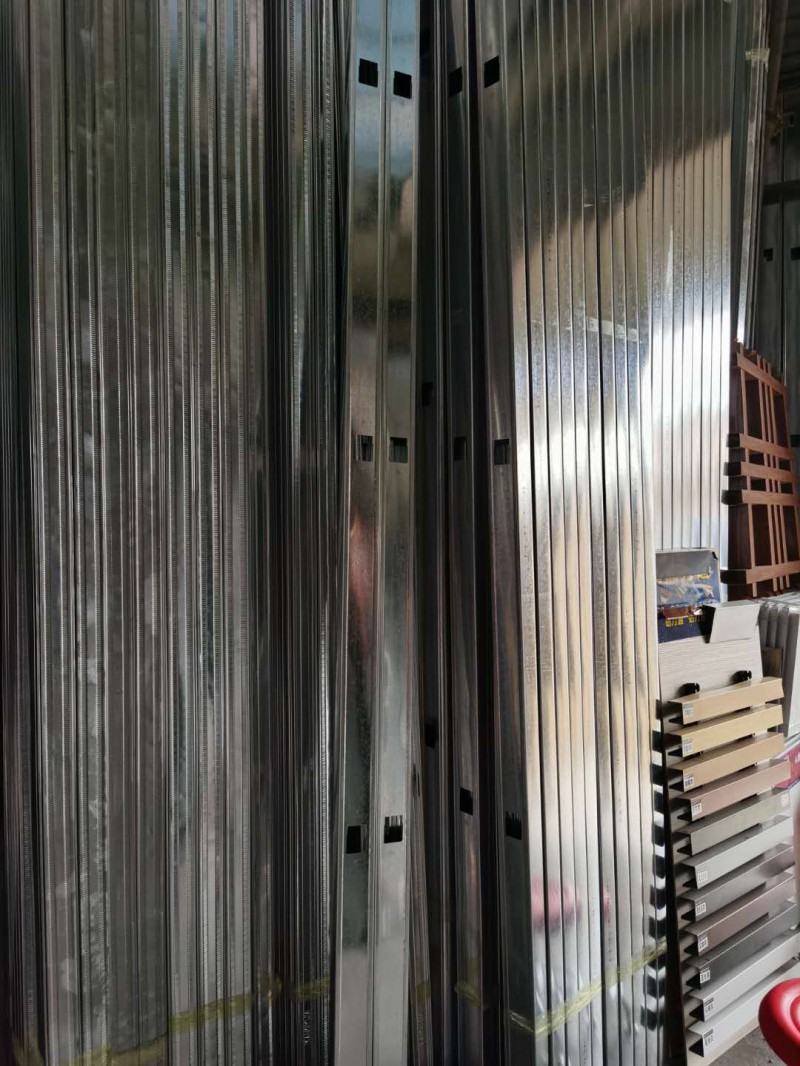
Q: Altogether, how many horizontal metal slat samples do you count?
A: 11